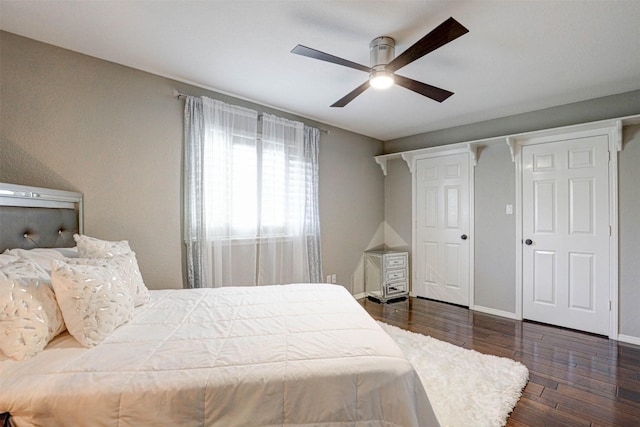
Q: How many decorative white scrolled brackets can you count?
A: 5